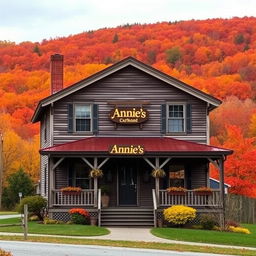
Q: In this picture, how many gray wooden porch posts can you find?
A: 4